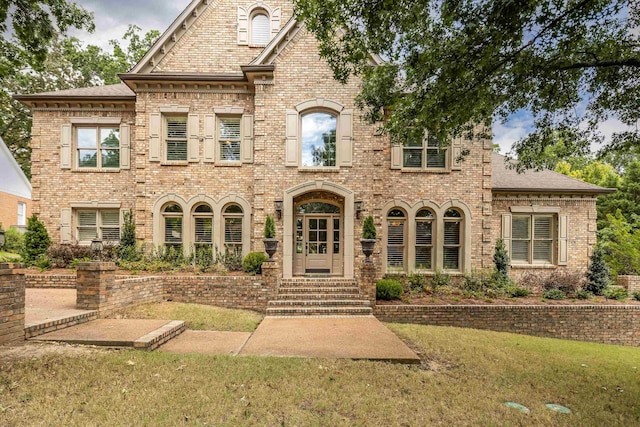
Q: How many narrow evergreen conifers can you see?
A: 6